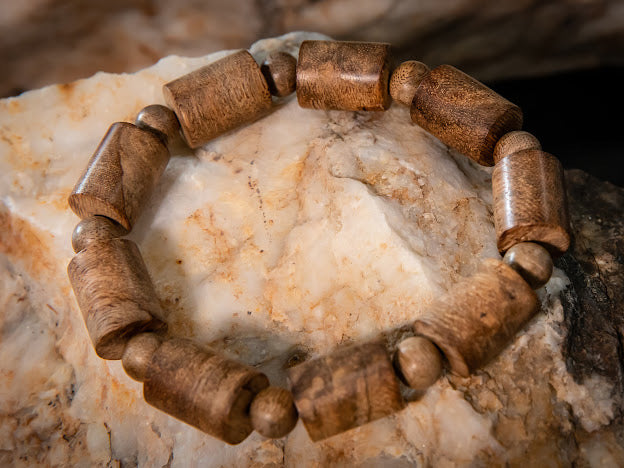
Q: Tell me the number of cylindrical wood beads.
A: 9